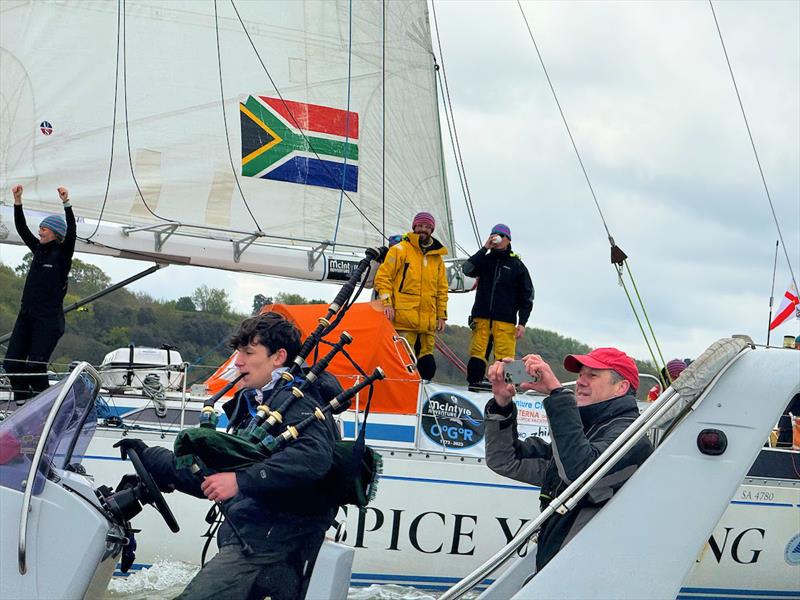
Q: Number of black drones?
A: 3